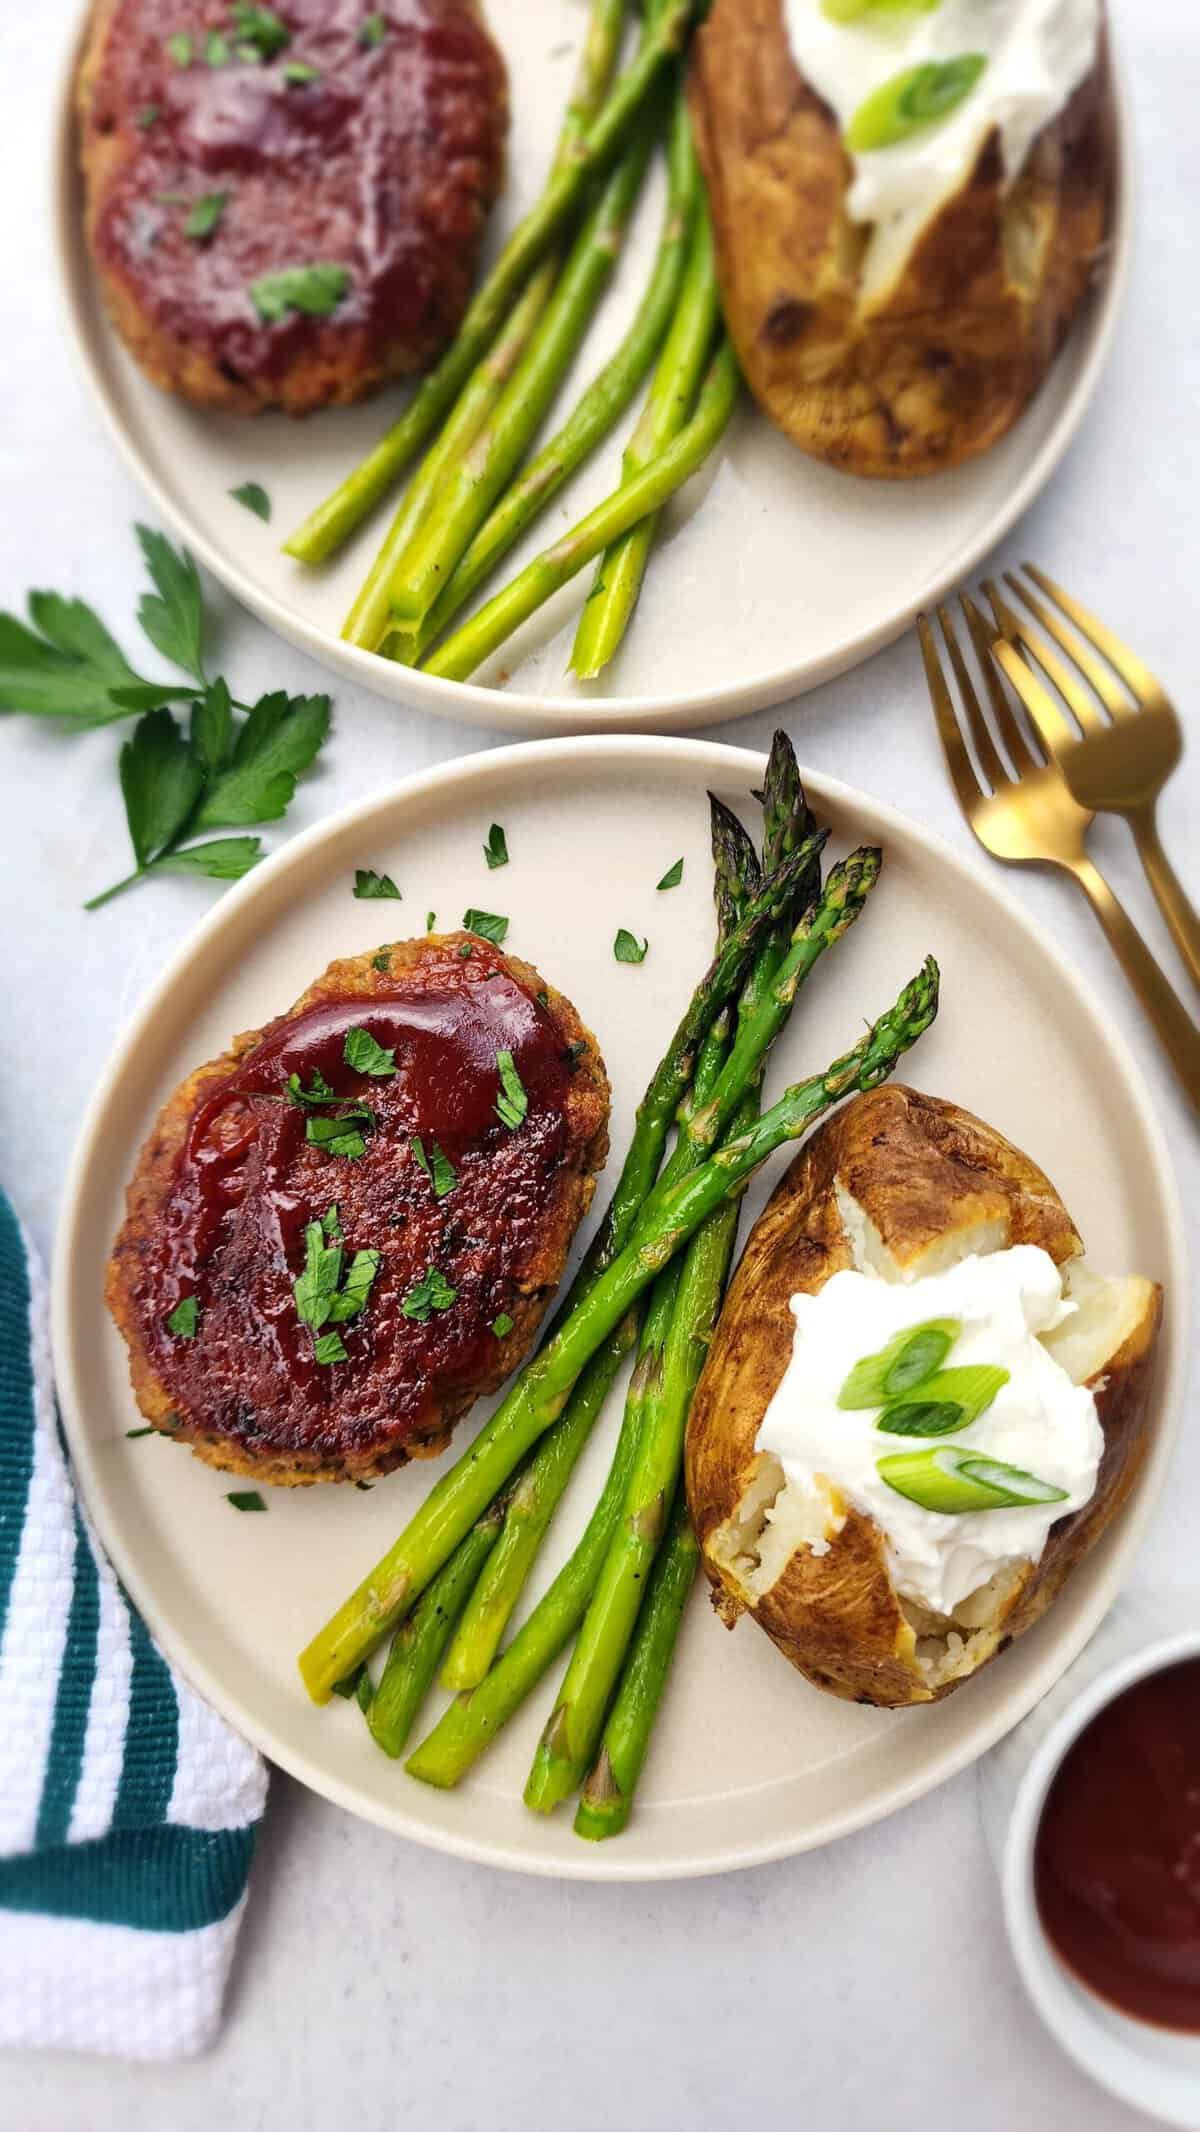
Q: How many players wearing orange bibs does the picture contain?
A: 0